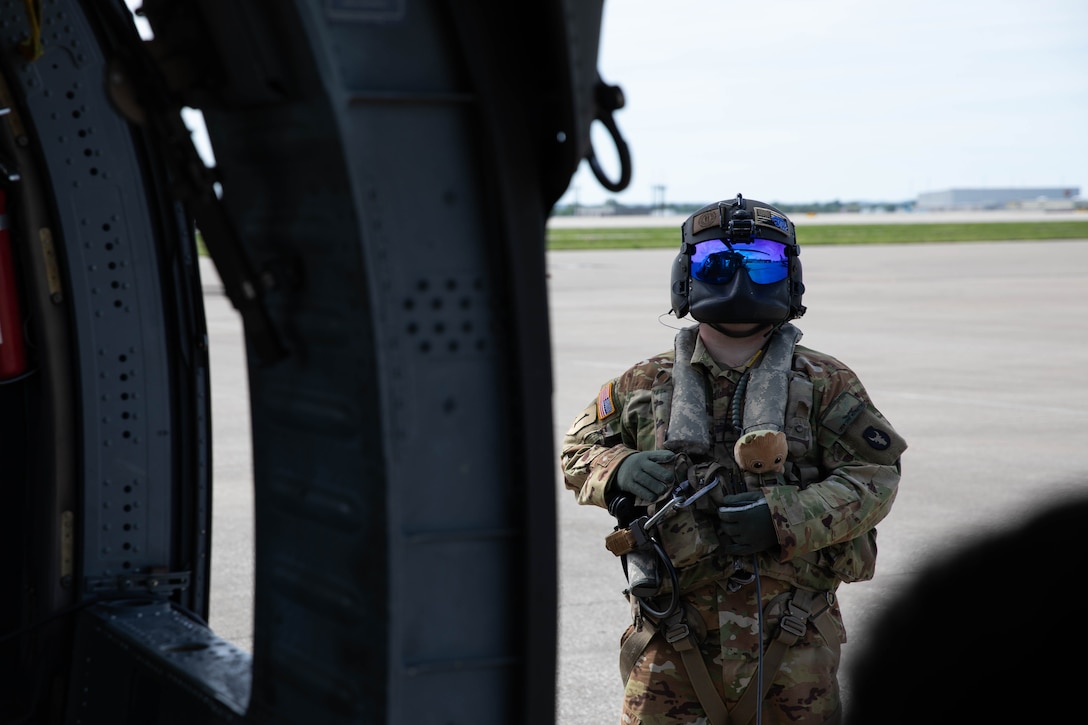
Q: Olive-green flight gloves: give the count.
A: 2